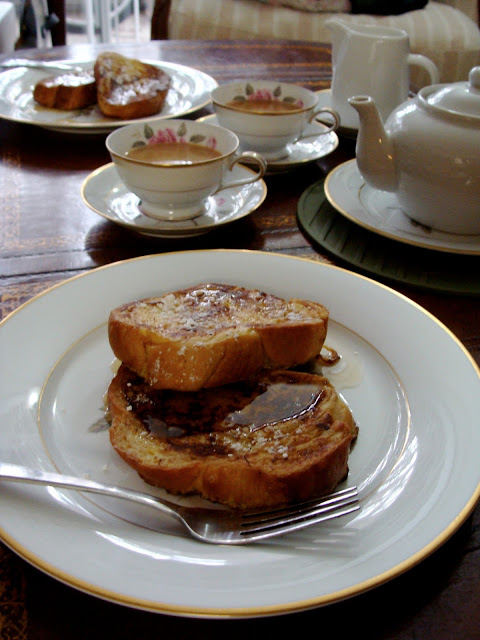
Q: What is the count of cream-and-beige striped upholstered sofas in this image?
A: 1